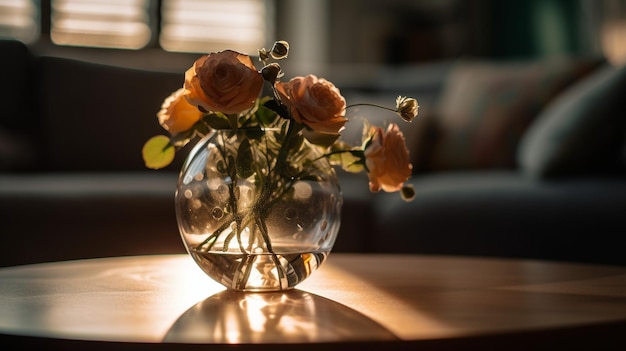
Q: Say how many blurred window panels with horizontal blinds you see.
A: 3